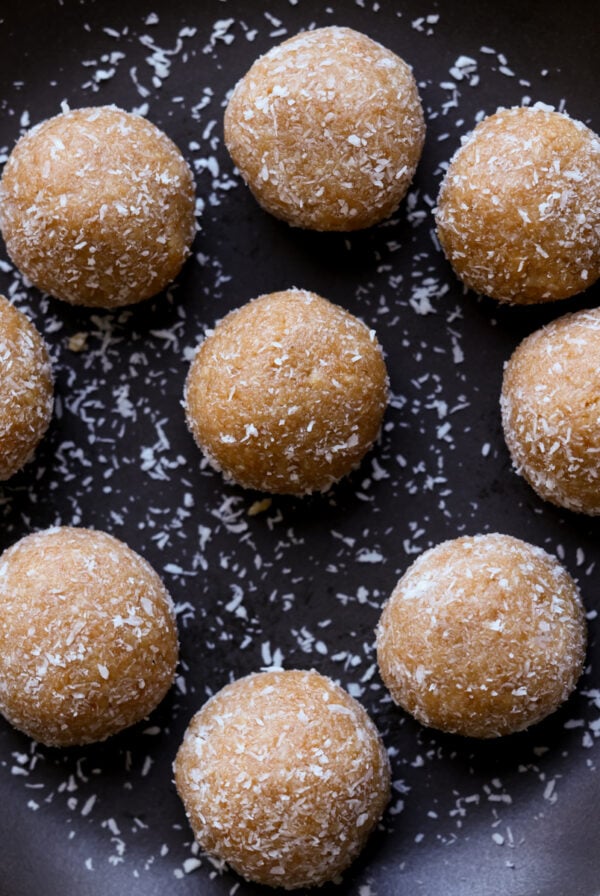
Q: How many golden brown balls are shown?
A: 9